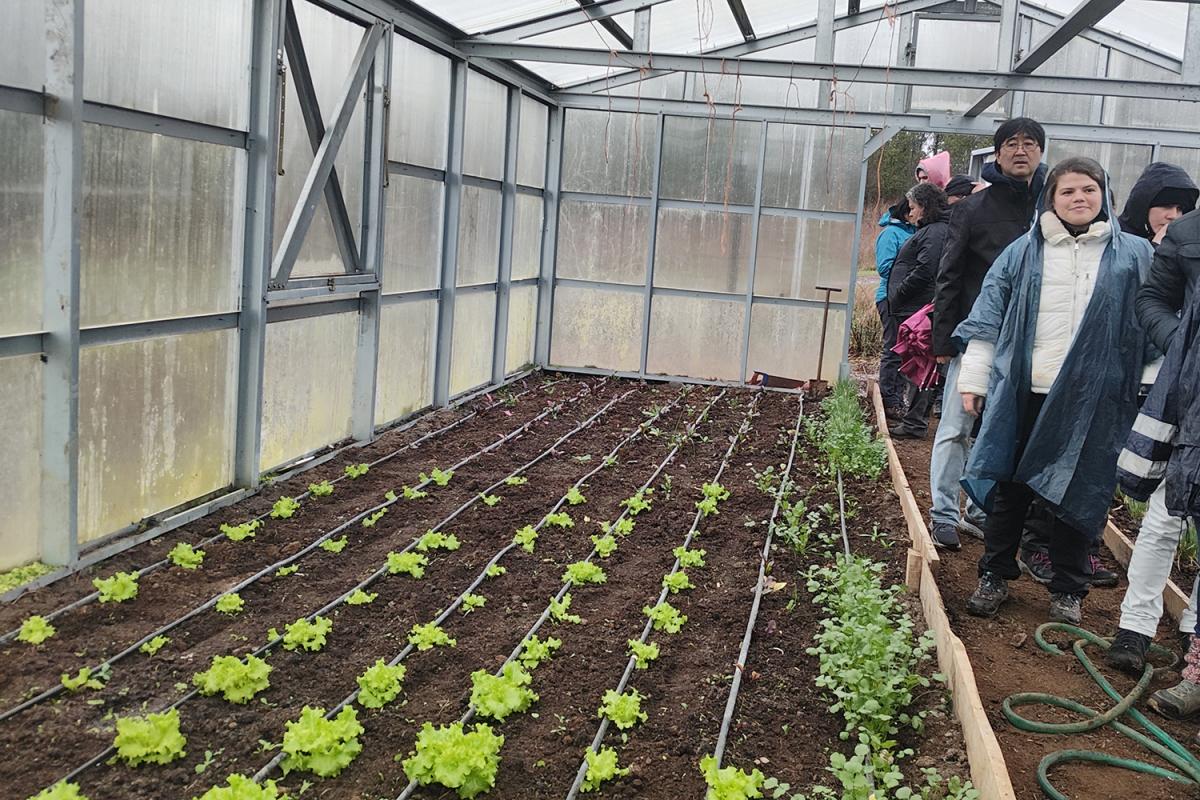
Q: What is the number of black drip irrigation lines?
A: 8